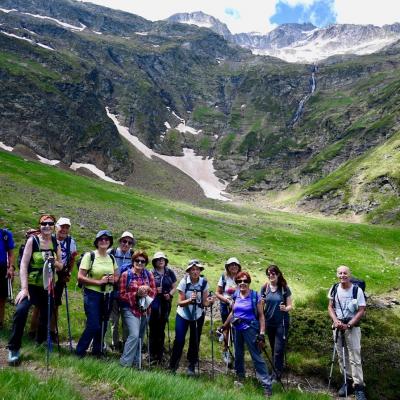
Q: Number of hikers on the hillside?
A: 12